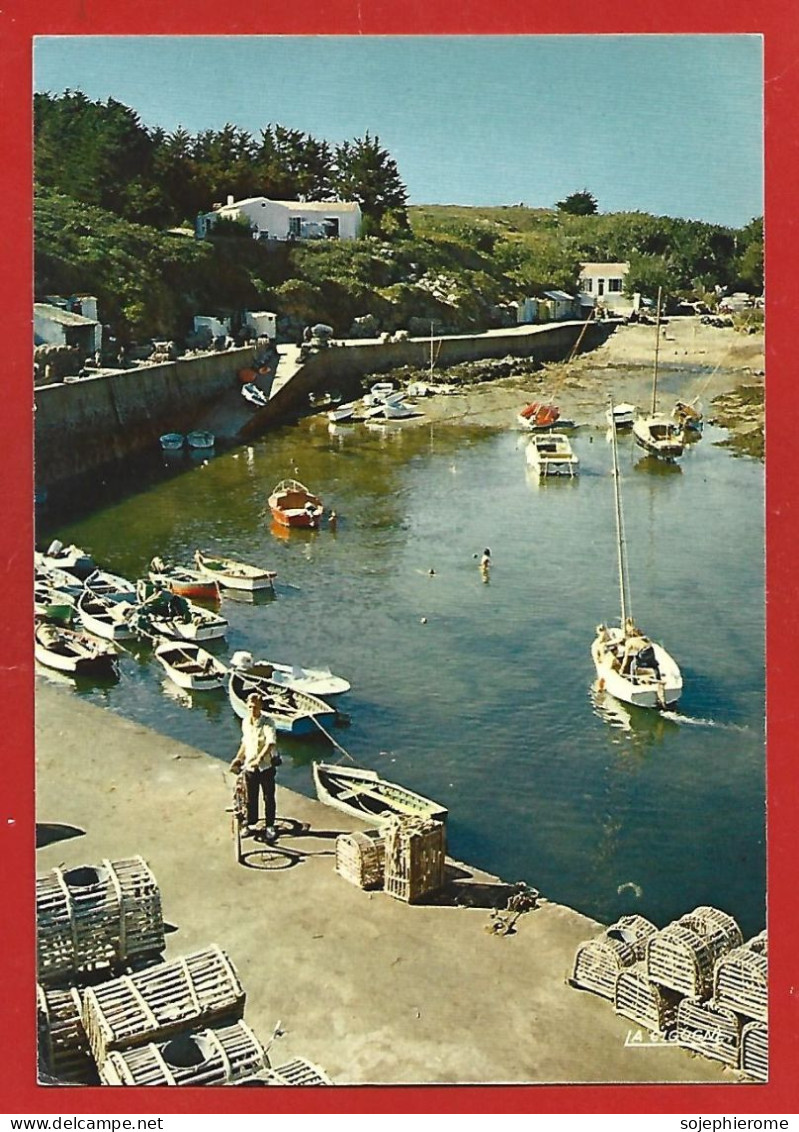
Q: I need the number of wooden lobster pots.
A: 13